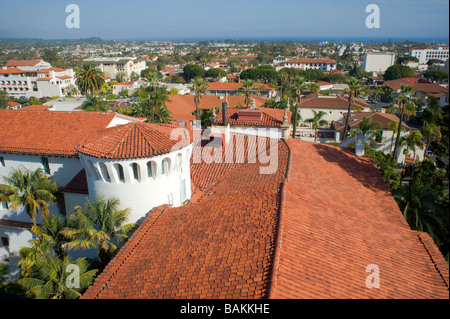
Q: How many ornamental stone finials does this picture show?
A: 5